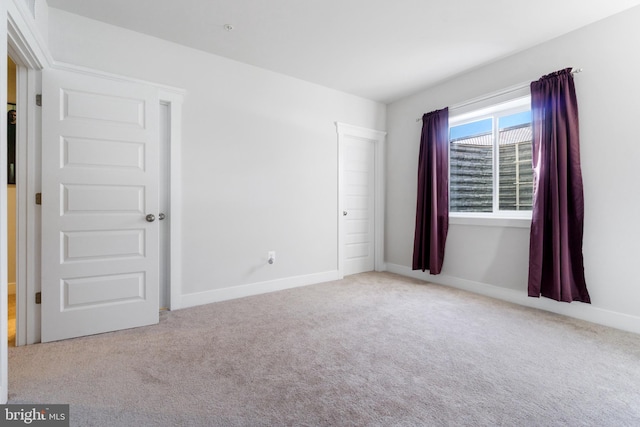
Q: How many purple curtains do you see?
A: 2